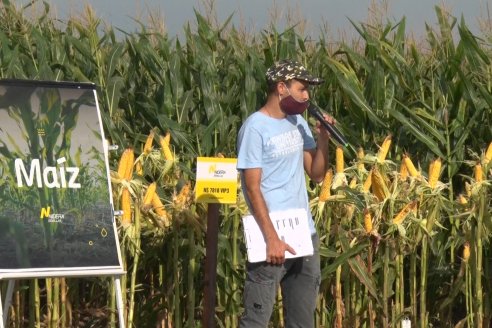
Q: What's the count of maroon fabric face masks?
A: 1